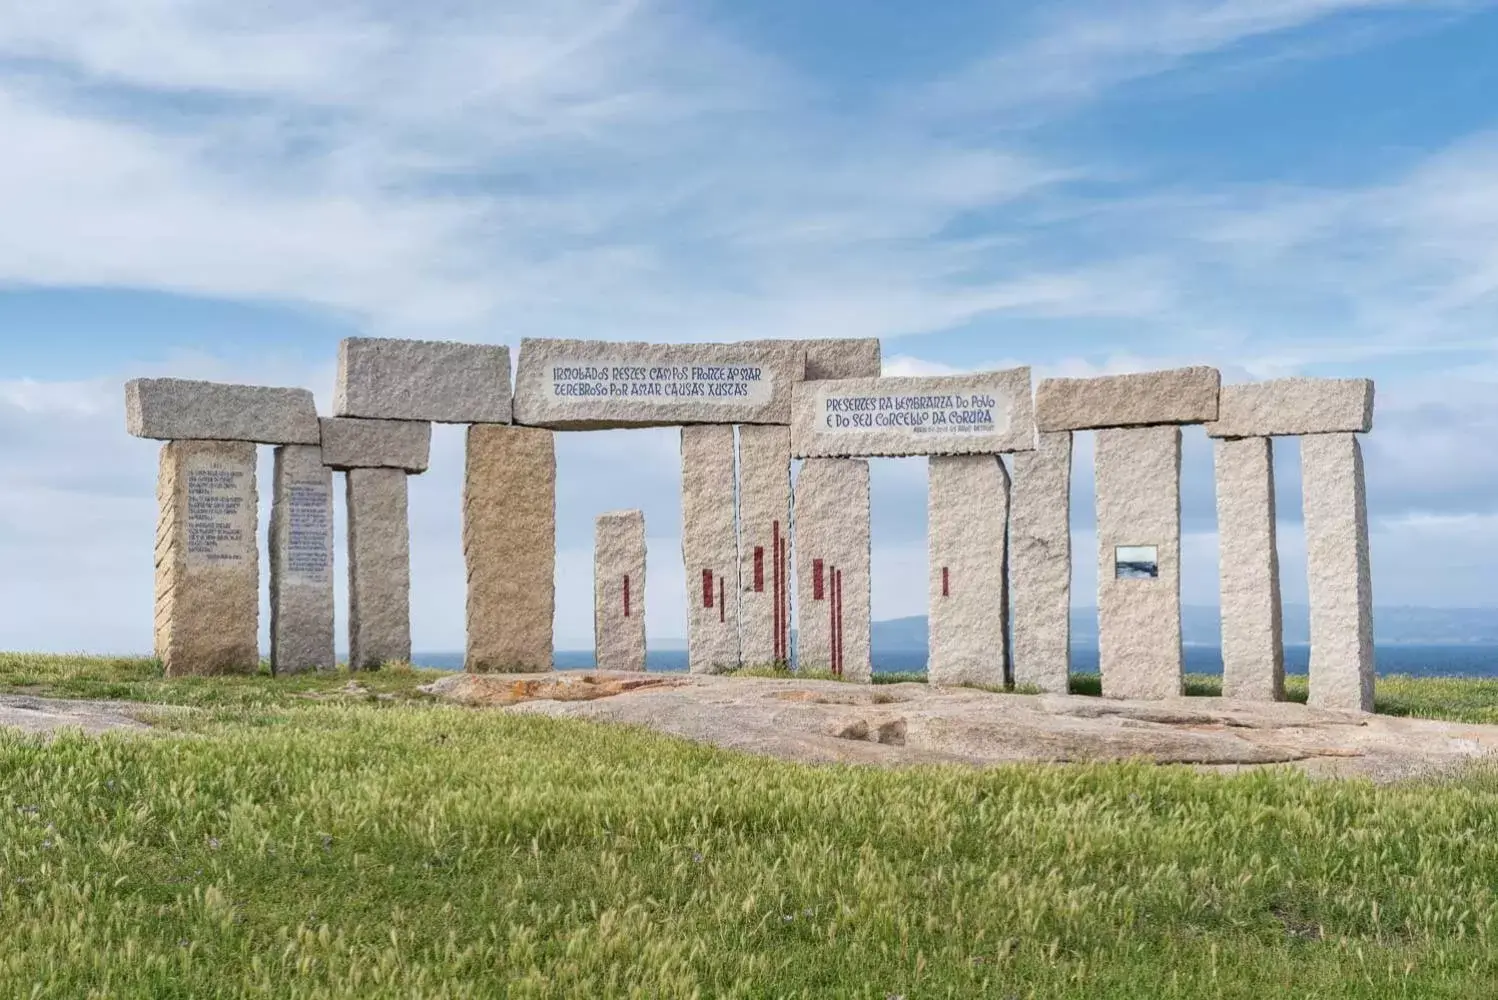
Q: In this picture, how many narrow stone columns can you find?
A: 13